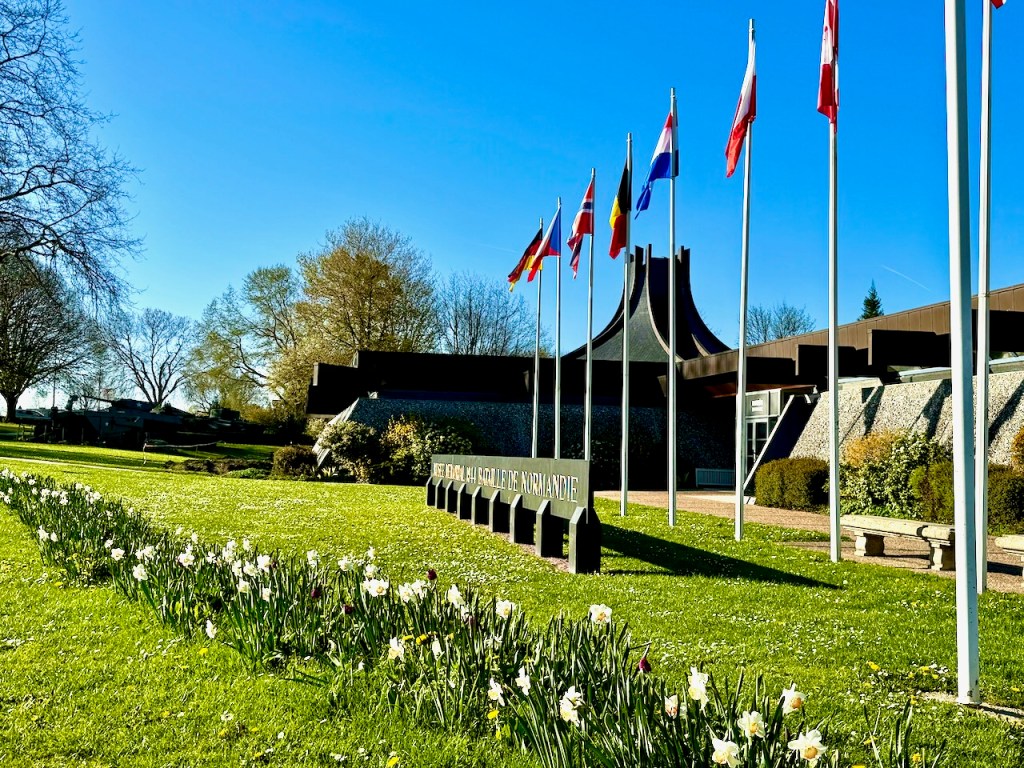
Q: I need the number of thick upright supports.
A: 9